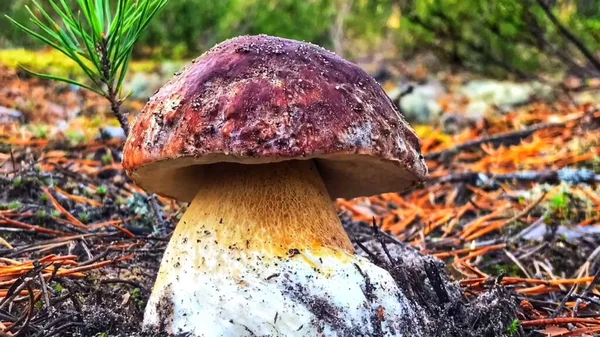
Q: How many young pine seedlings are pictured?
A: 1